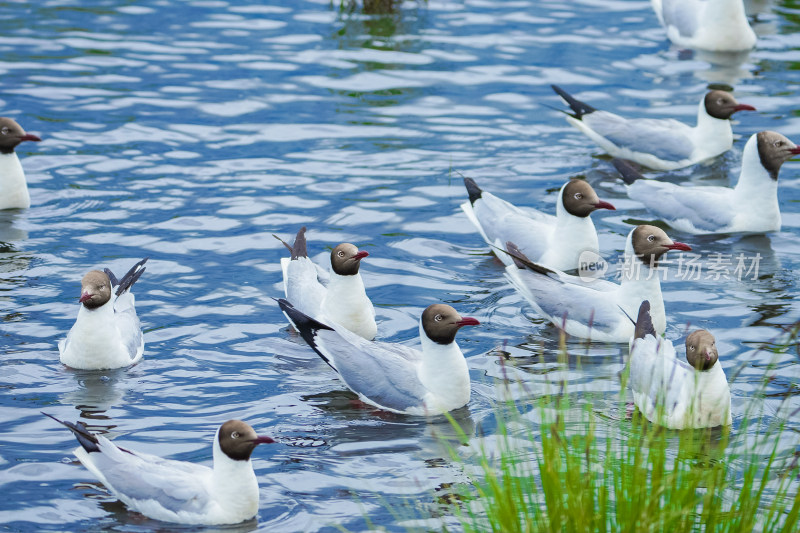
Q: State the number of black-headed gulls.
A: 11